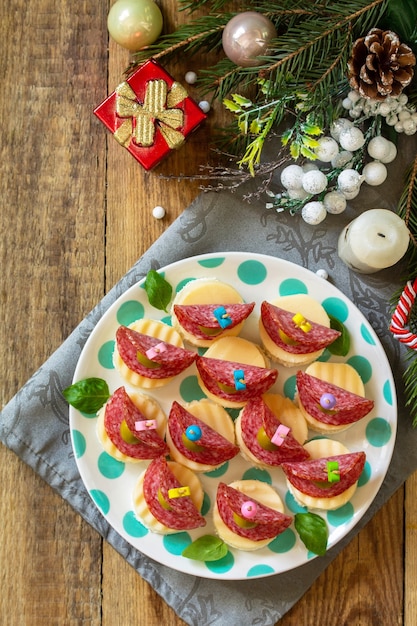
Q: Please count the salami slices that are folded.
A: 11